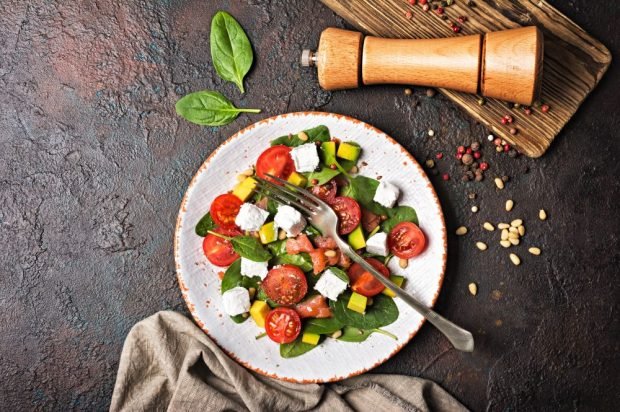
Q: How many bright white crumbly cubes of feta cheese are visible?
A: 8